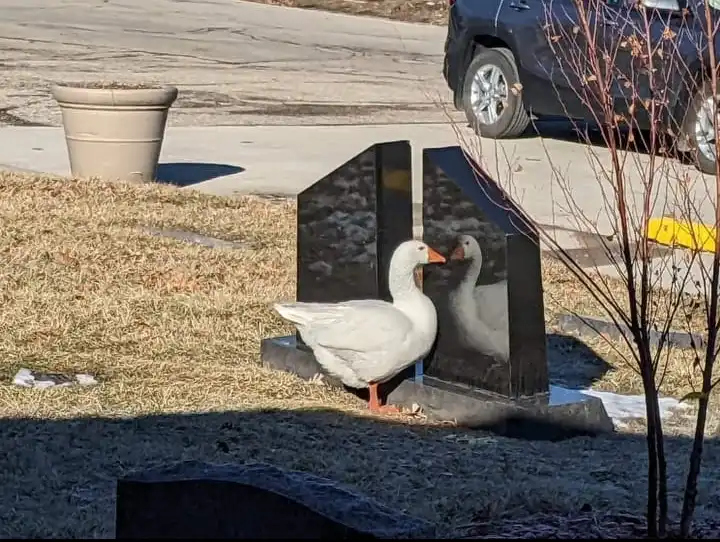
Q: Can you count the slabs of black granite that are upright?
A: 2